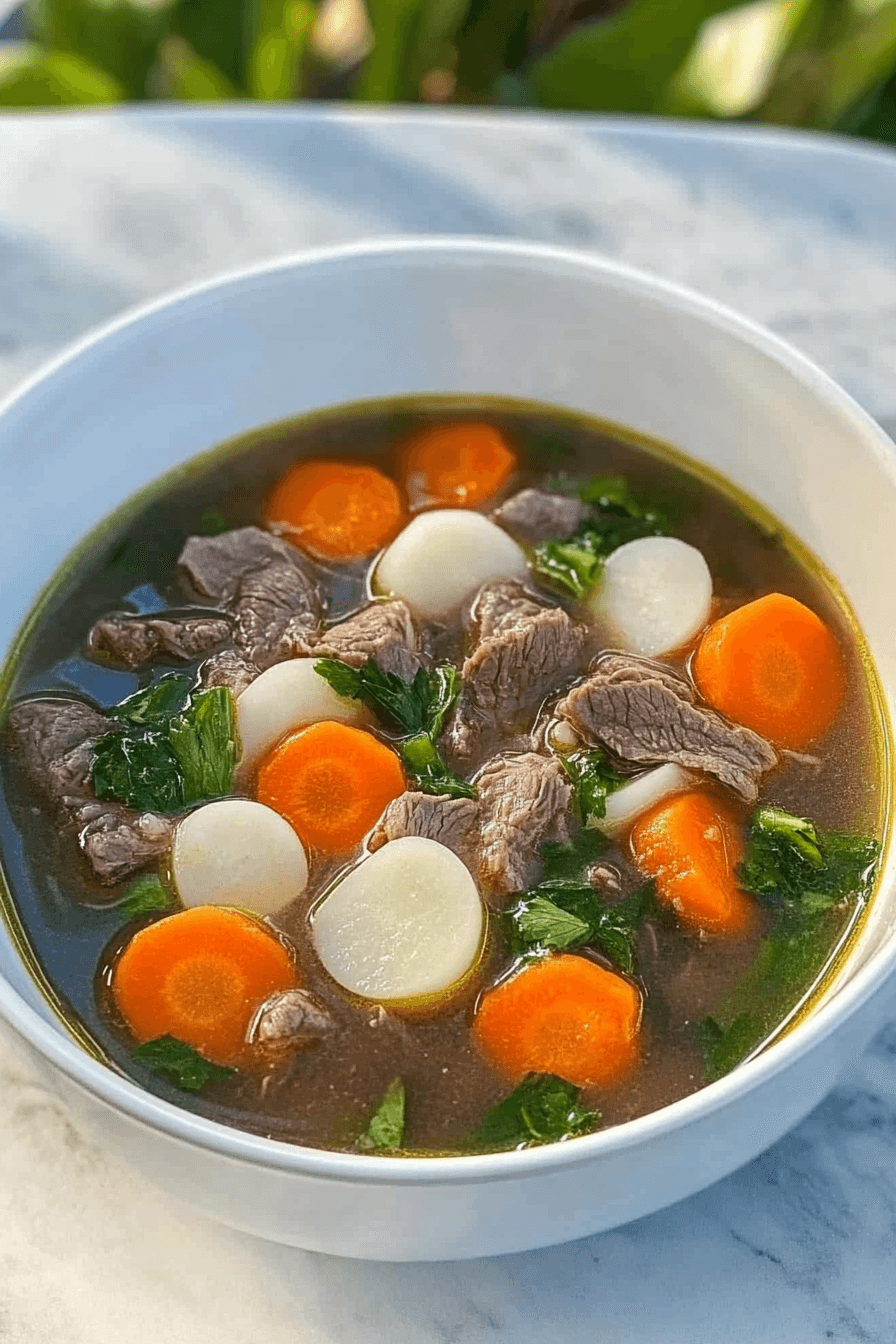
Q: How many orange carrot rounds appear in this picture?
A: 7